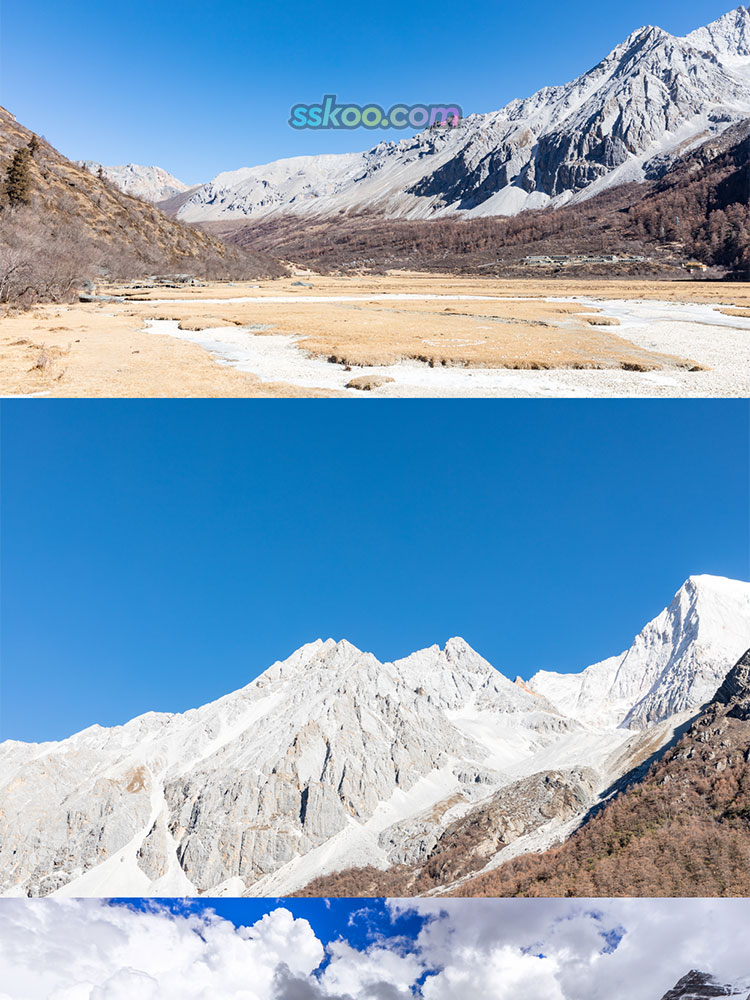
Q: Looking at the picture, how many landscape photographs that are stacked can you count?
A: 3